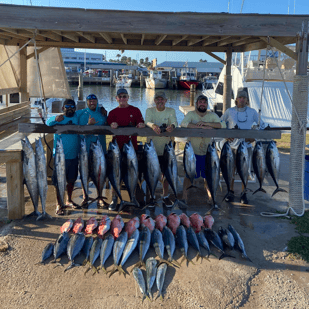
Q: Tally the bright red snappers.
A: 12